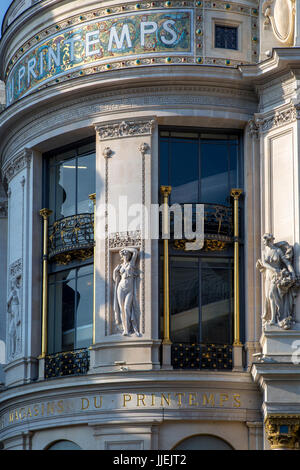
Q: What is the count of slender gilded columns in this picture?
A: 4